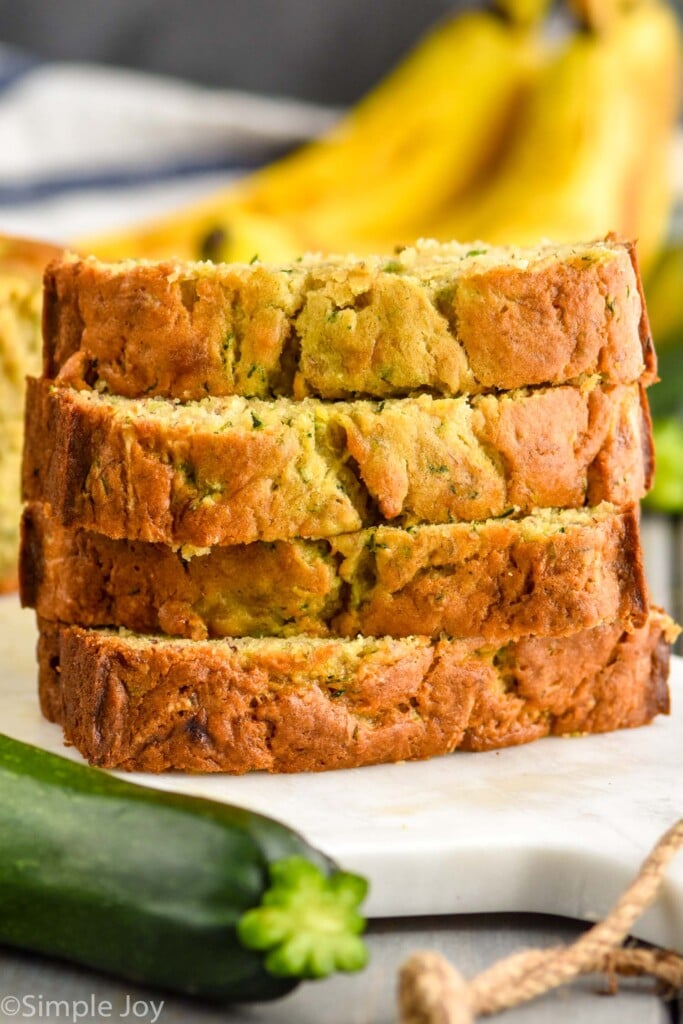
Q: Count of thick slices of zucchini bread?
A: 4